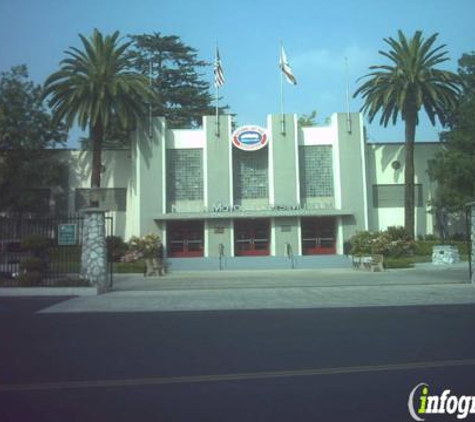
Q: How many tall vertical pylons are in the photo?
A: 4